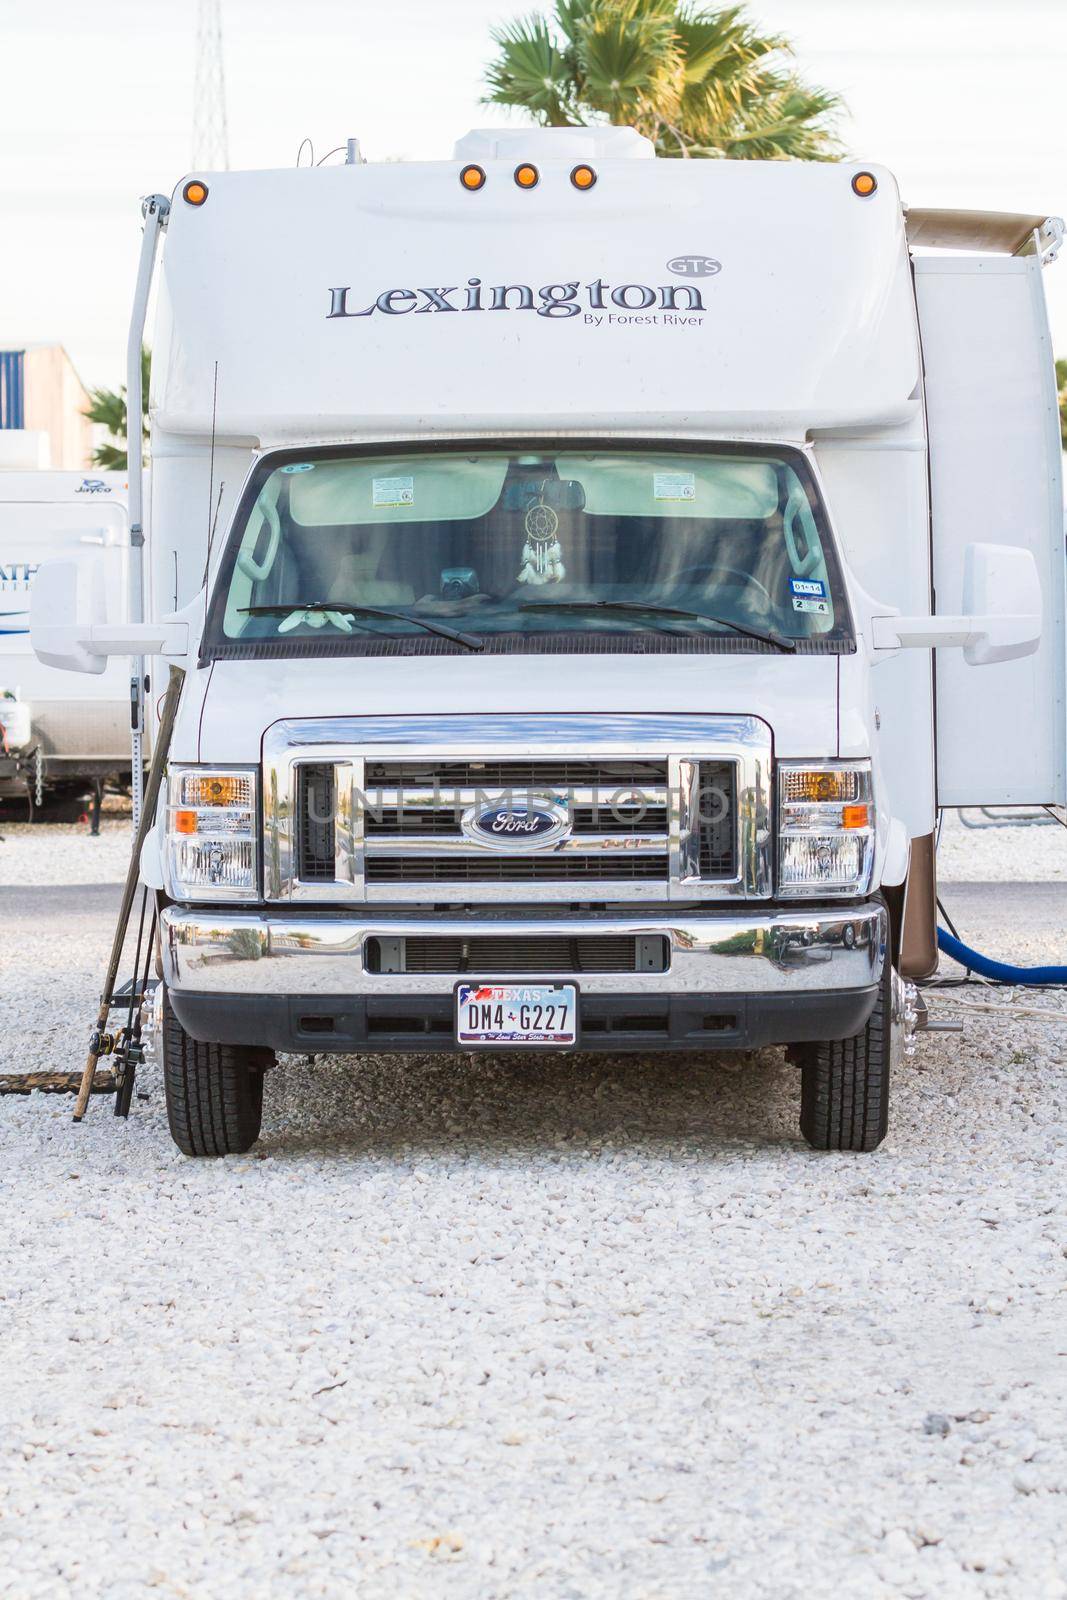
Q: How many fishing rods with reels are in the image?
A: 3